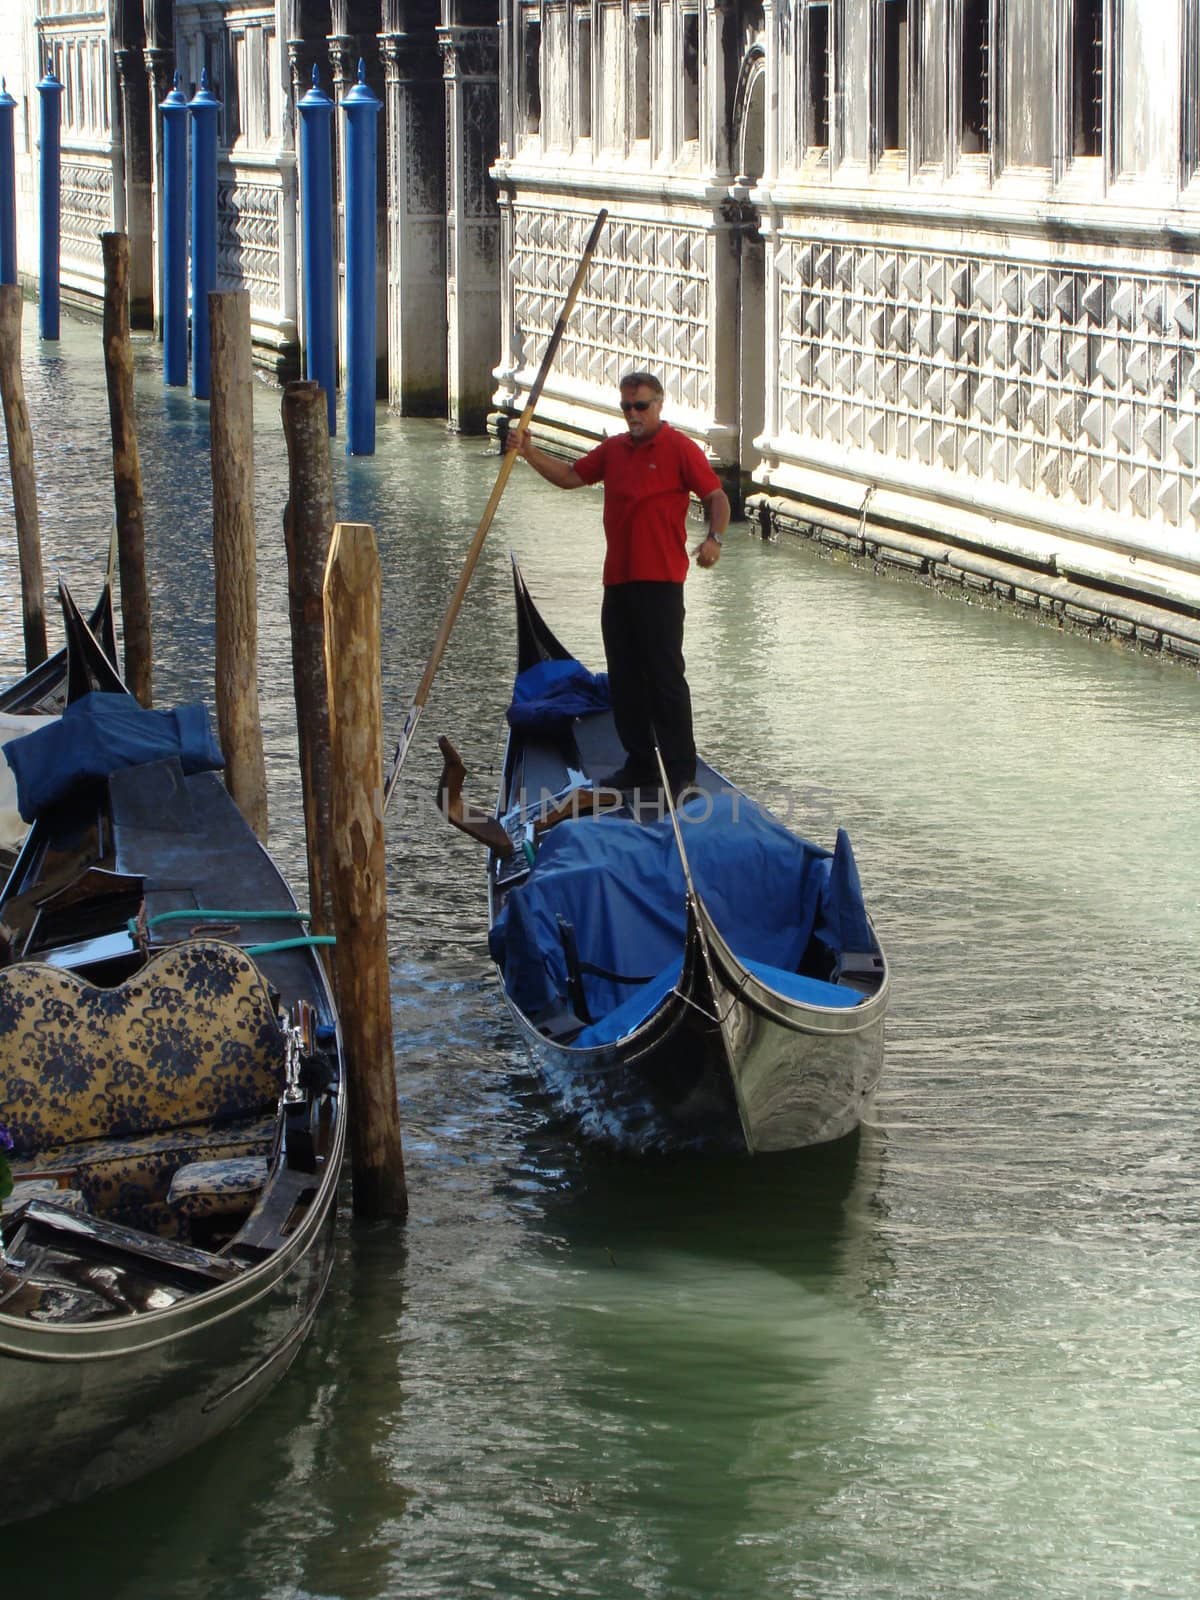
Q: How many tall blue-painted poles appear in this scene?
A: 6